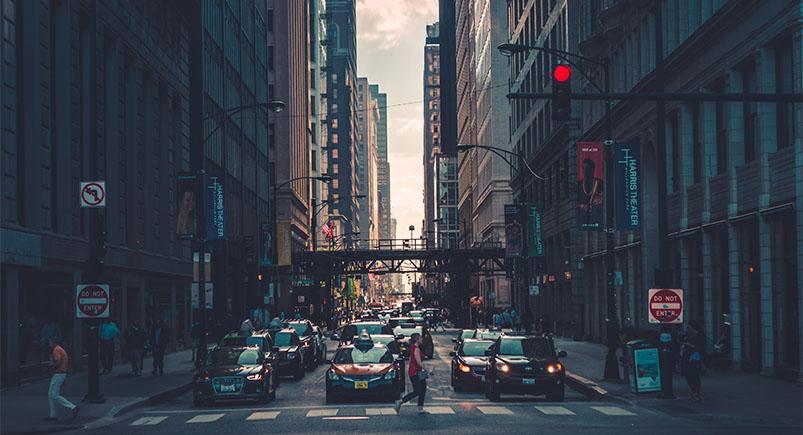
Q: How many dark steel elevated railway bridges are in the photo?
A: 1